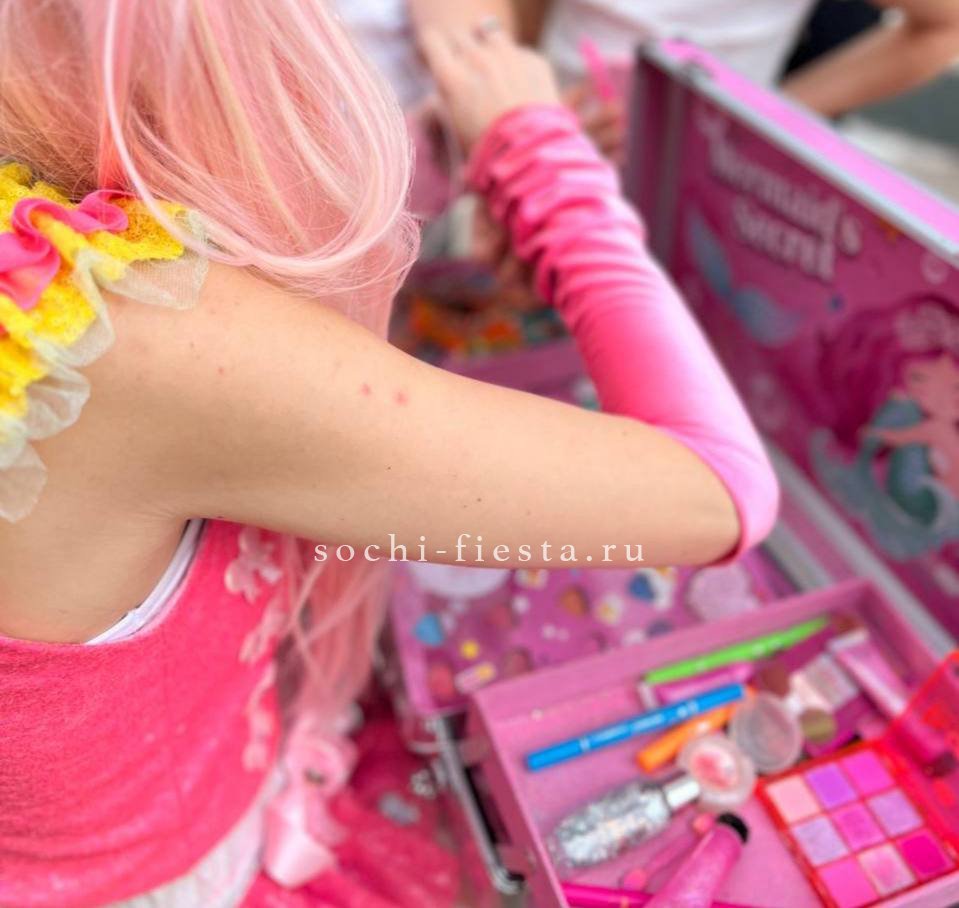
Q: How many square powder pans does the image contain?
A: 9